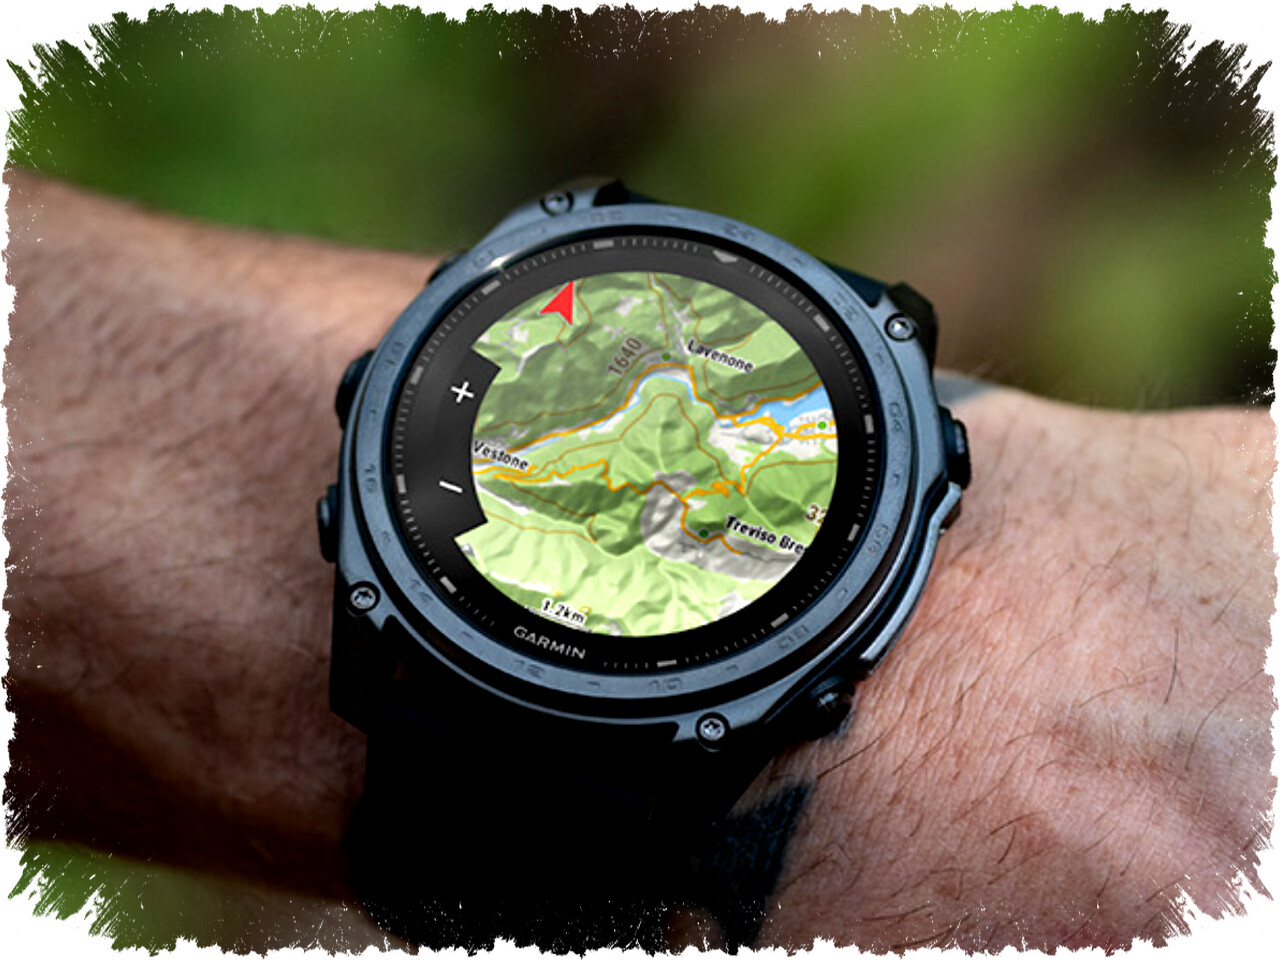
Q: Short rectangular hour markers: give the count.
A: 10